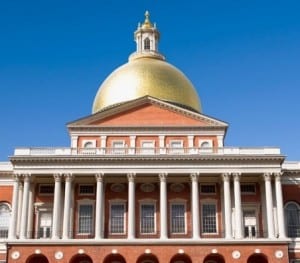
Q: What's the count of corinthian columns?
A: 12